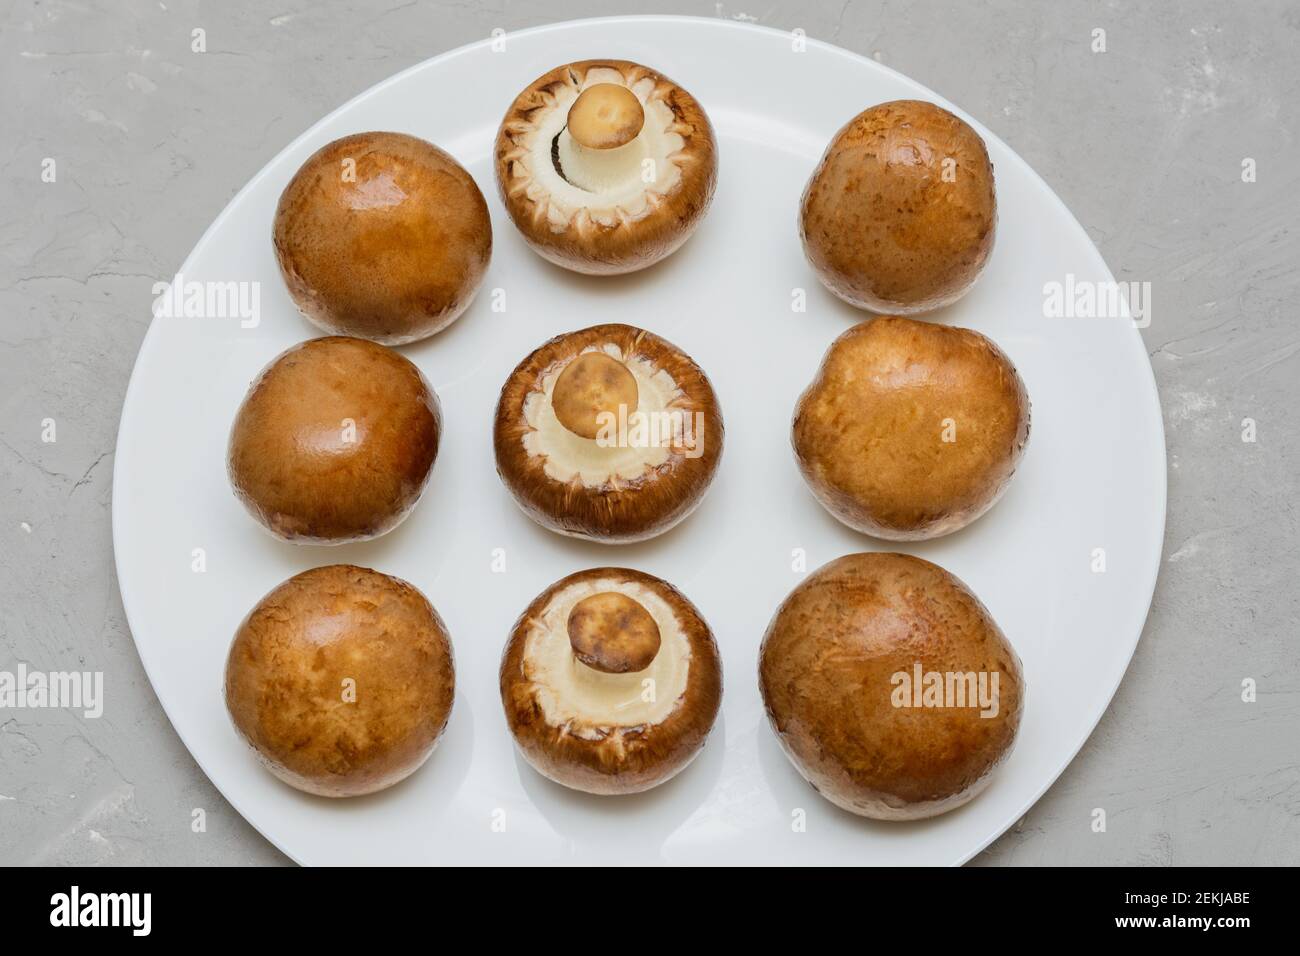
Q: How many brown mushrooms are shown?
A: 9